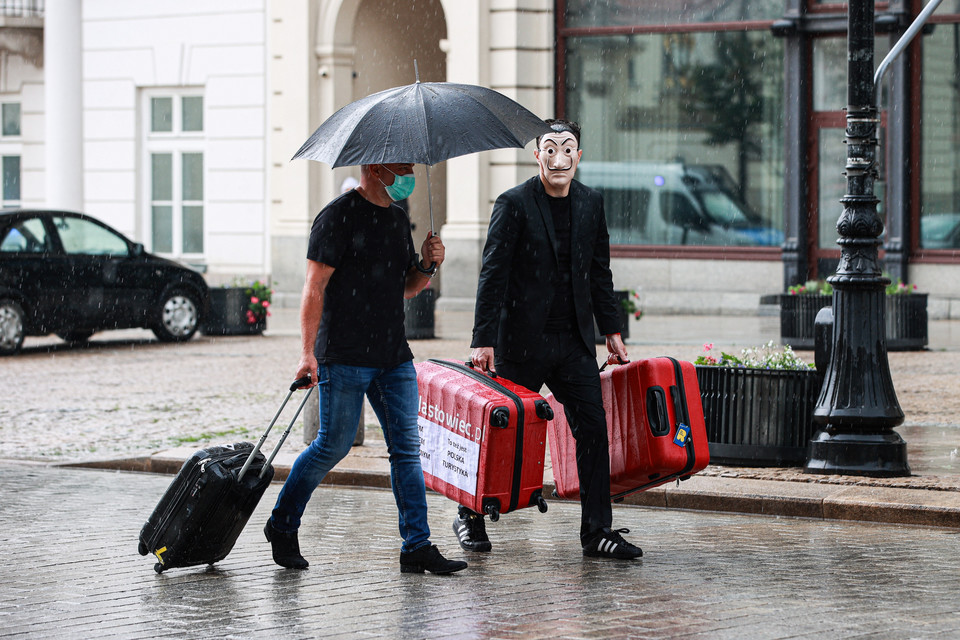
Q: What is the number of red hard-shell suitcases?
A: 2